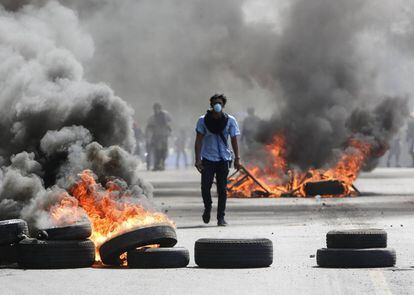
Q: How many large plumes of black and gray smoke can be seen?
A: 2